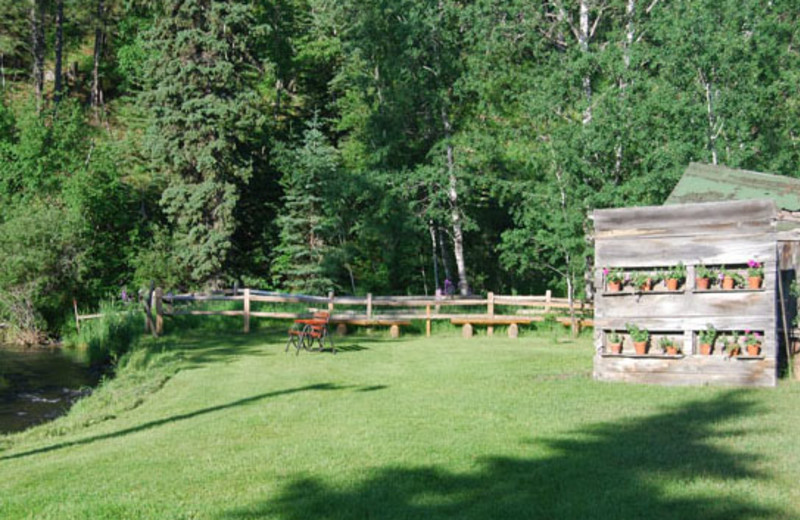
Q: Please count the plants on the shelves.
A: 12